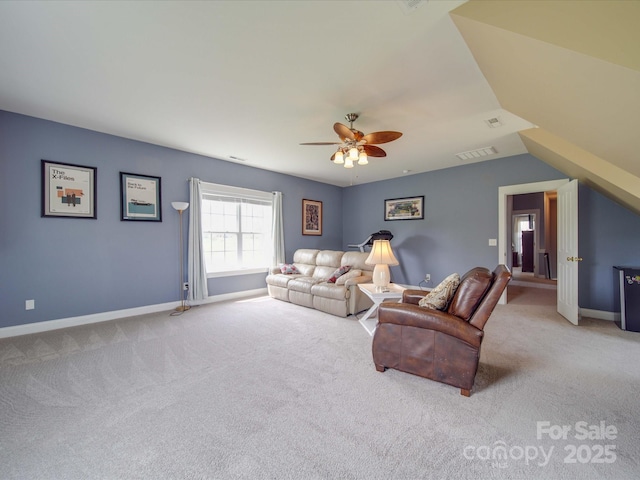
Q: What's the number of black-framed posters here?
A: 3